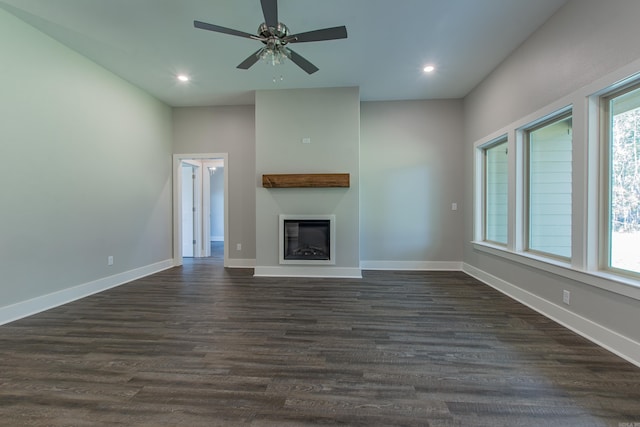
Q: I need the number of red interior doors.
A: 0